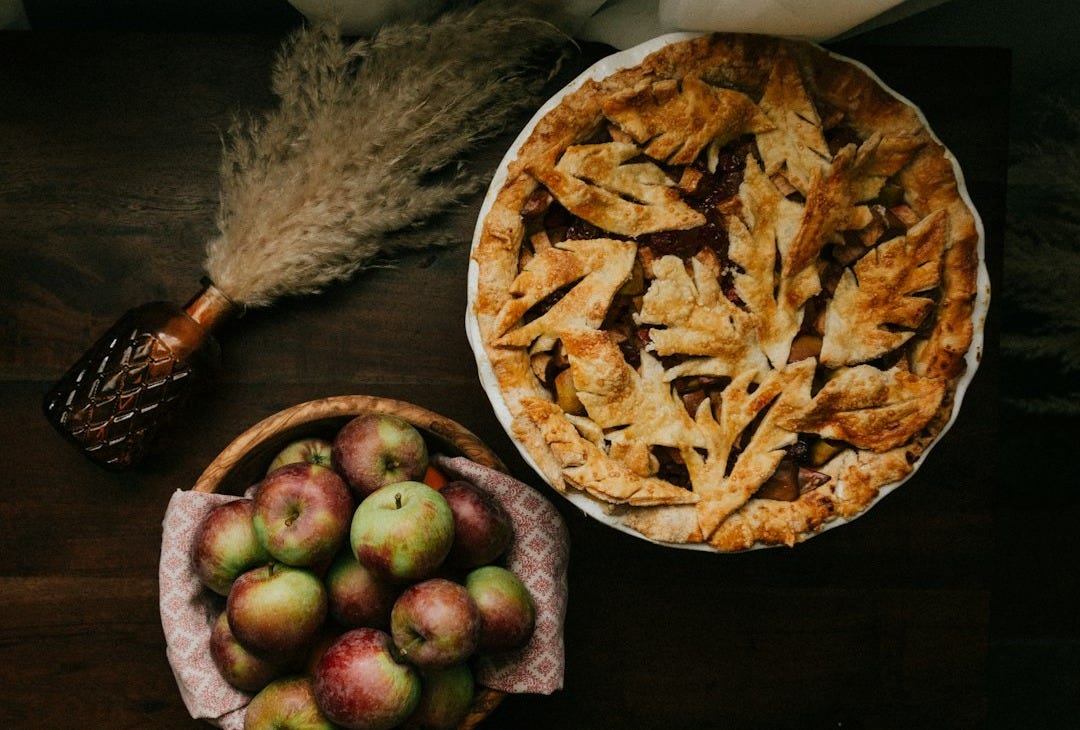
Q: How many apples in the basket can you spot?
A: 14